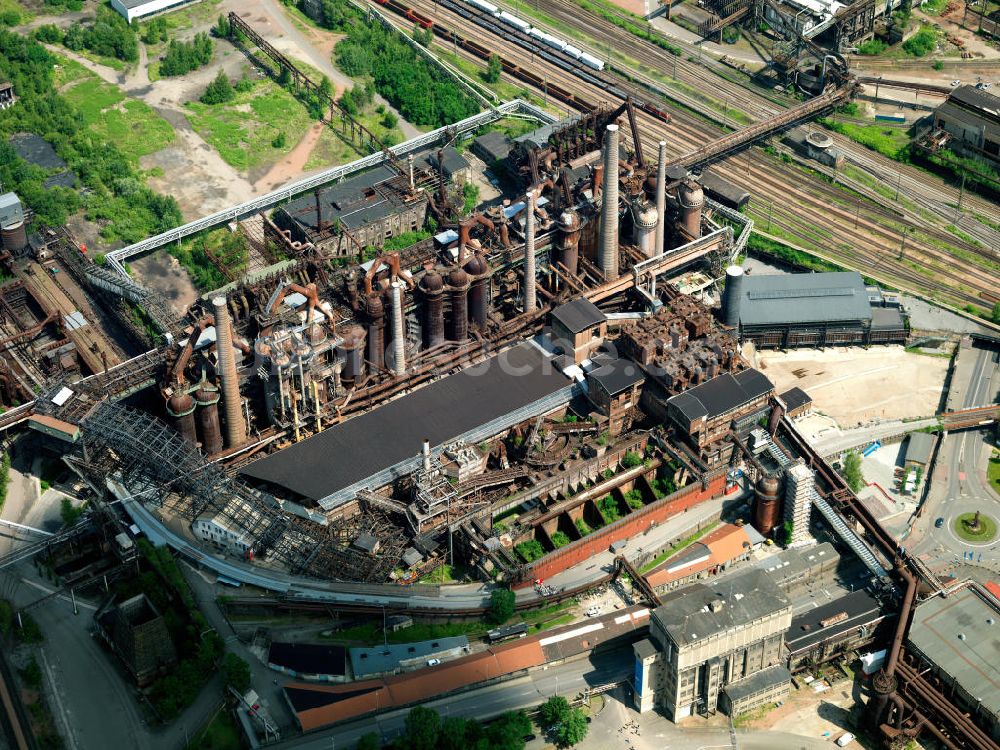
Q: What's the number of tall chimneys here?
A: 5